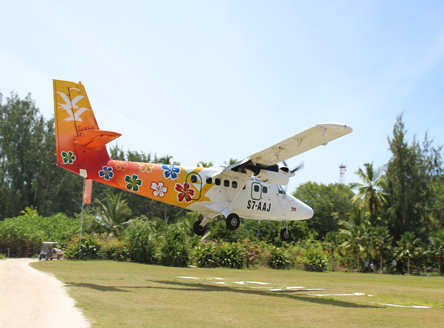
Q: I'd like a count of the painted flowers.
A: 8